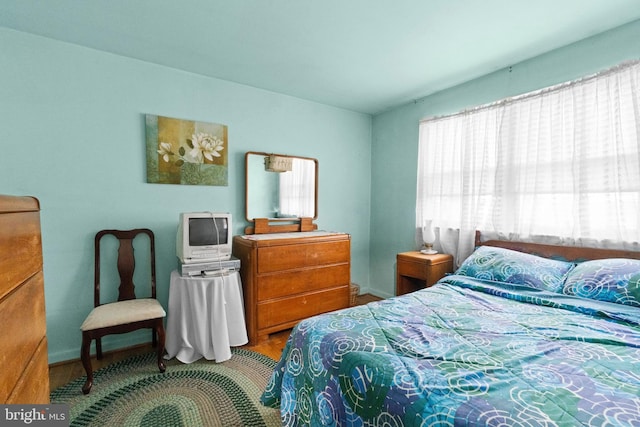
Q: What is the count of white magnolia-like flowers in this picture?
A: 2